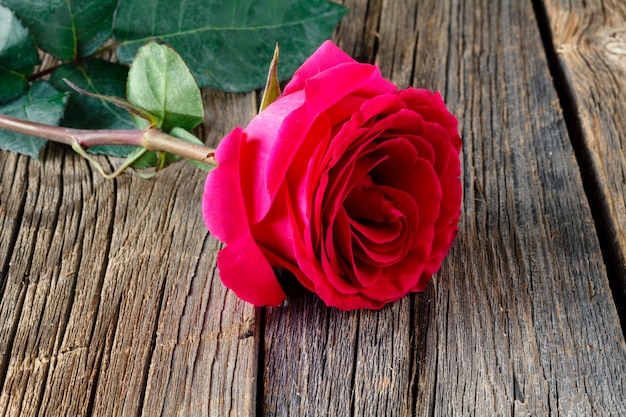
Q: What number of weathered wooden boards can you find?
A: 3